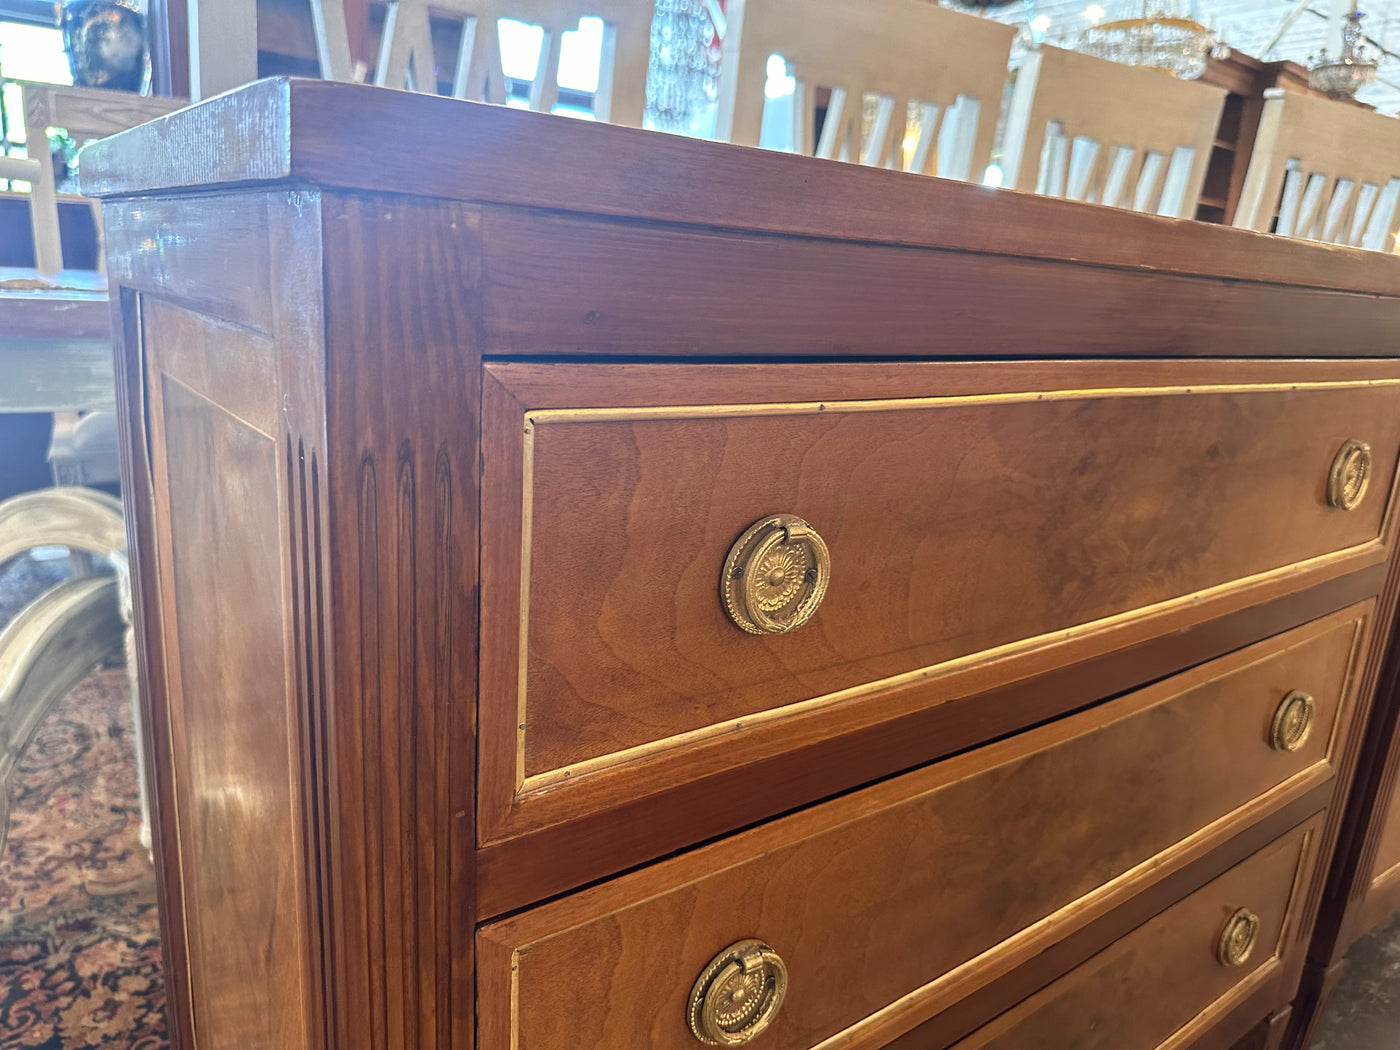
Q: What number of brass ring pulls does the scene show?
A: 5